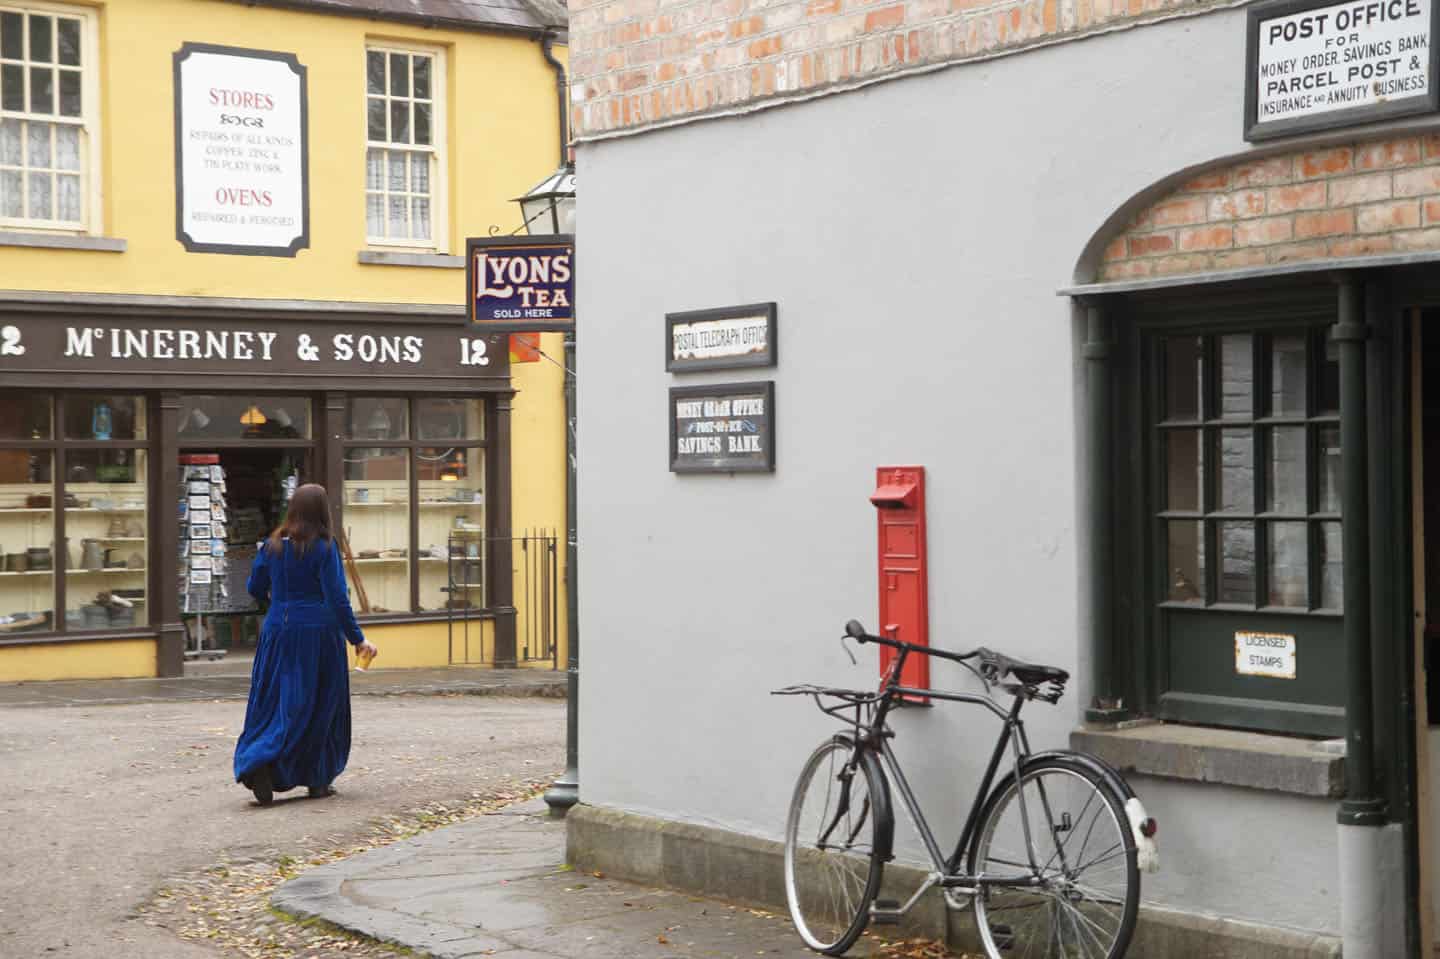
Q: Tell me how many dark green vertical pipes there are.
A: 2